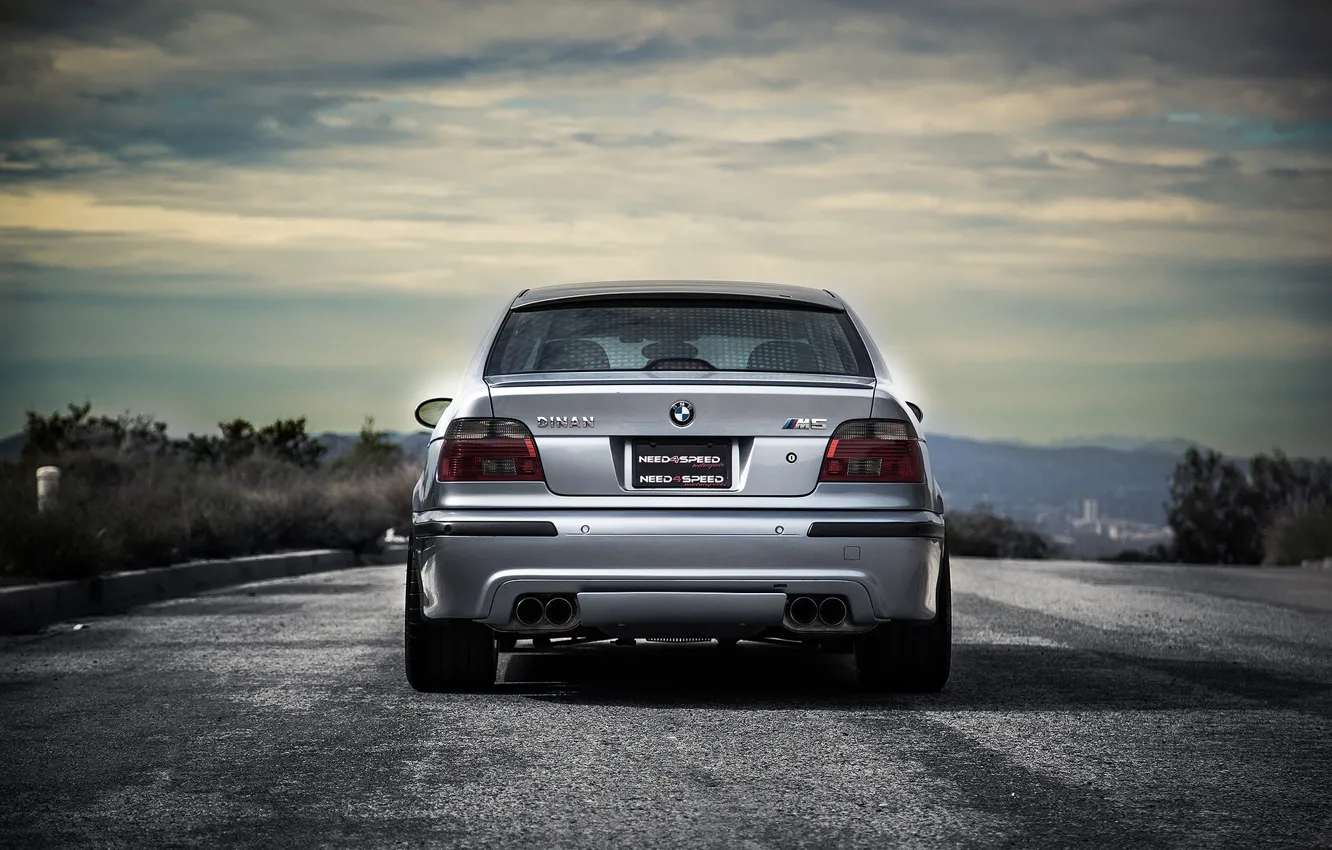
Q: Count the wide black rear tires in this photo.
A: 2